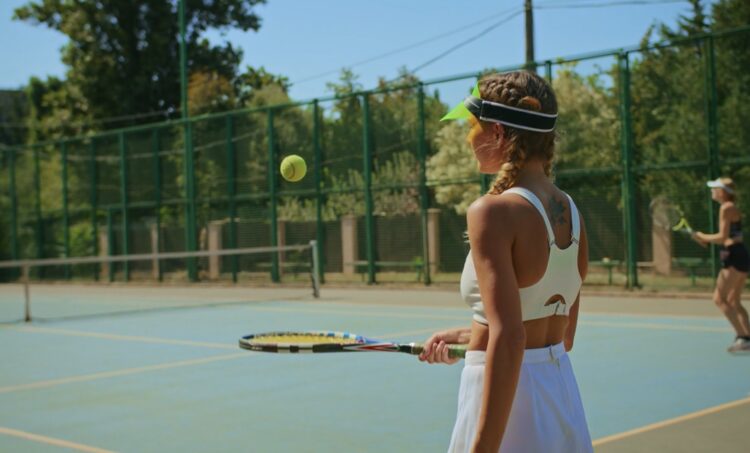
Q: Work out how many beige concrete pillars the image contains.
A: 7